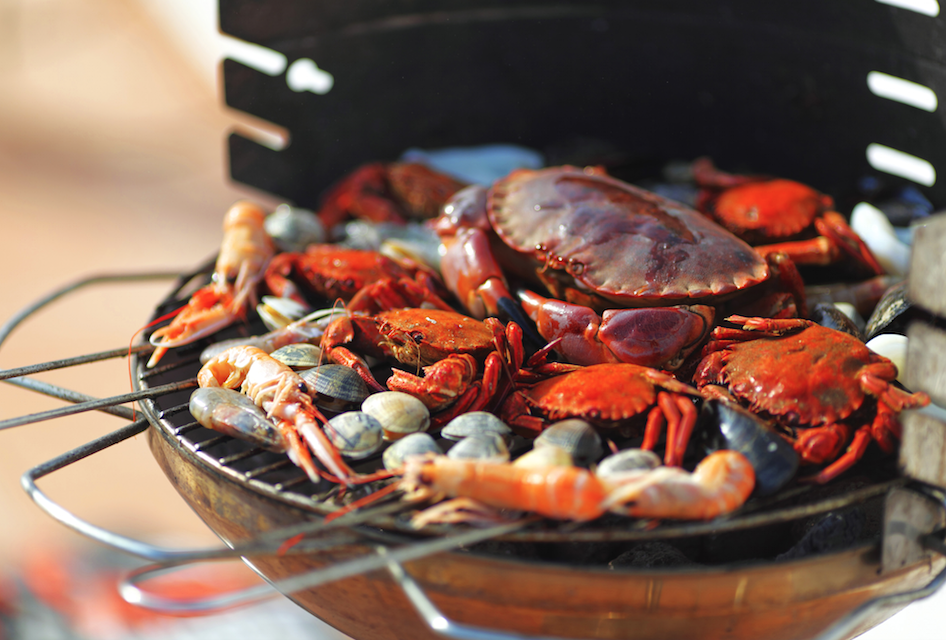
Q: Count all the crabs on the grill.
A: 7